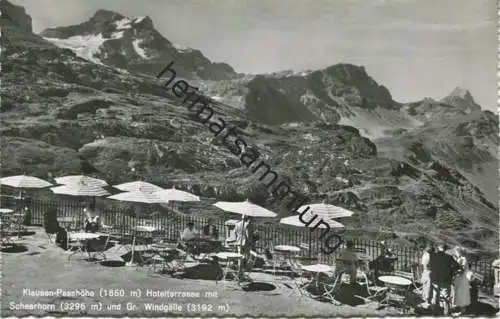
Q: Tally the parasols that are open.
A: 9